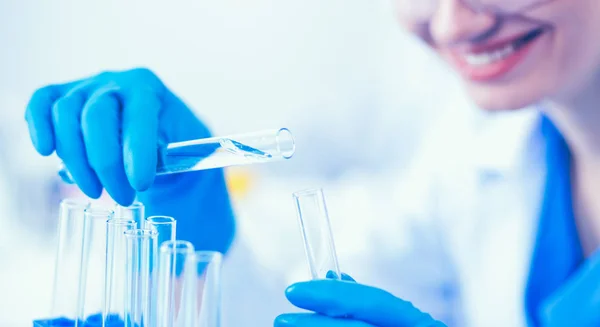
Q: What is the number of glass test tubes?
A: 10